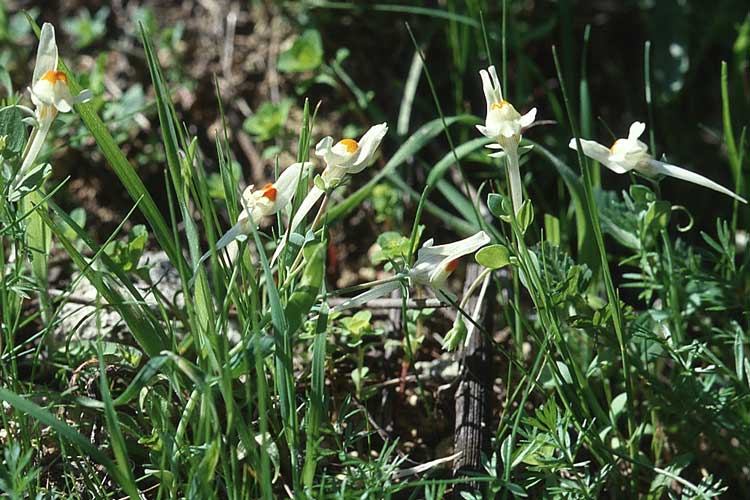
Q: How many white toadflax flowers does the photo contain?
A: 6